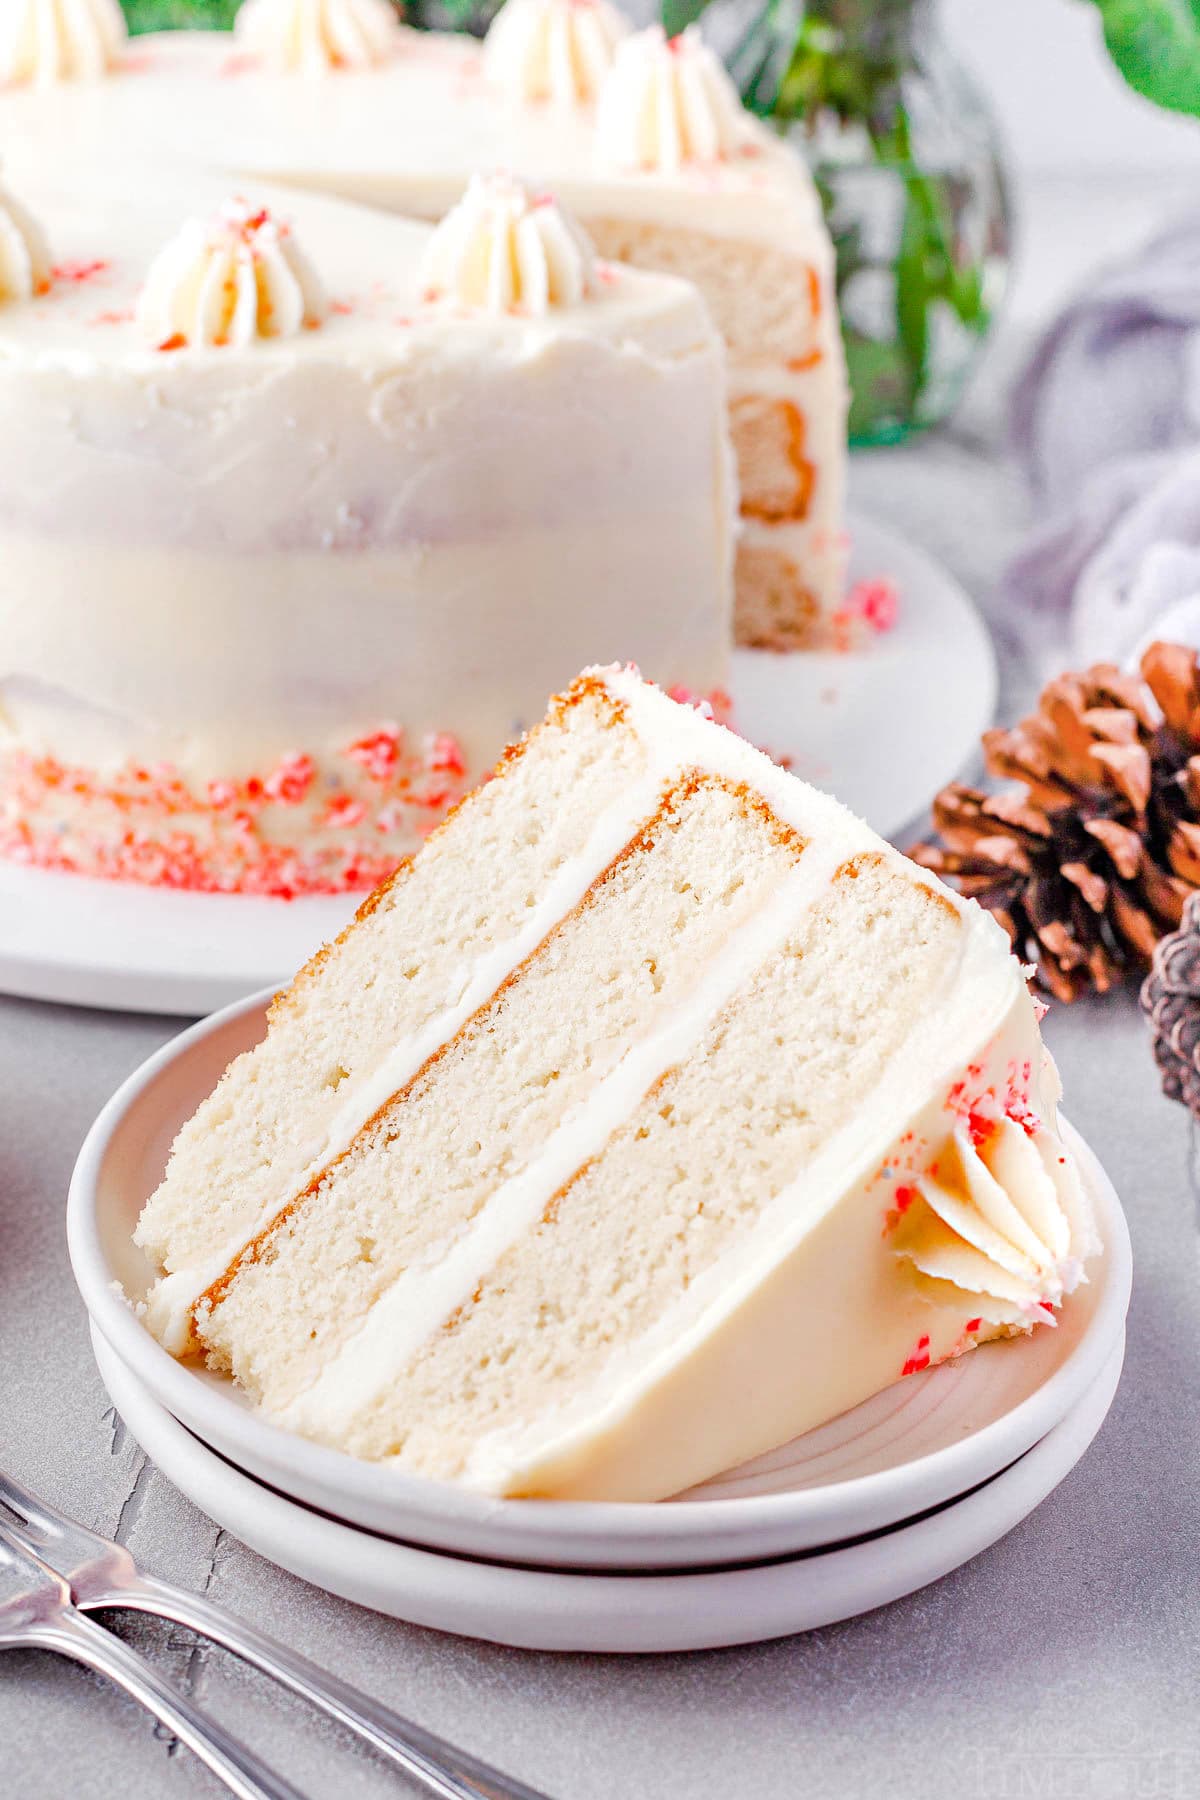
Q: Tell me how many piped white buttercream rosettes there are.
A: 8